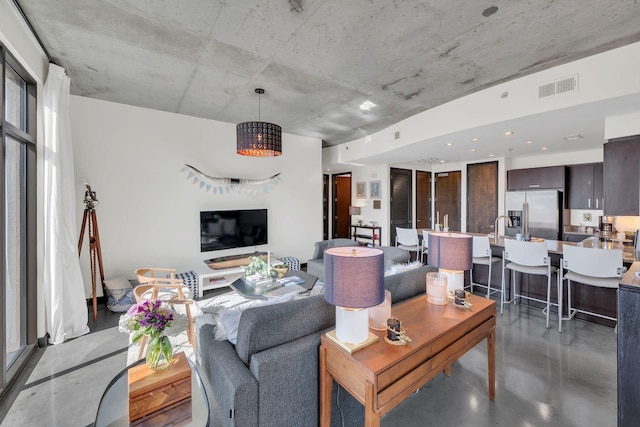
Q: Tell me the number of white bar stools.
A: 5